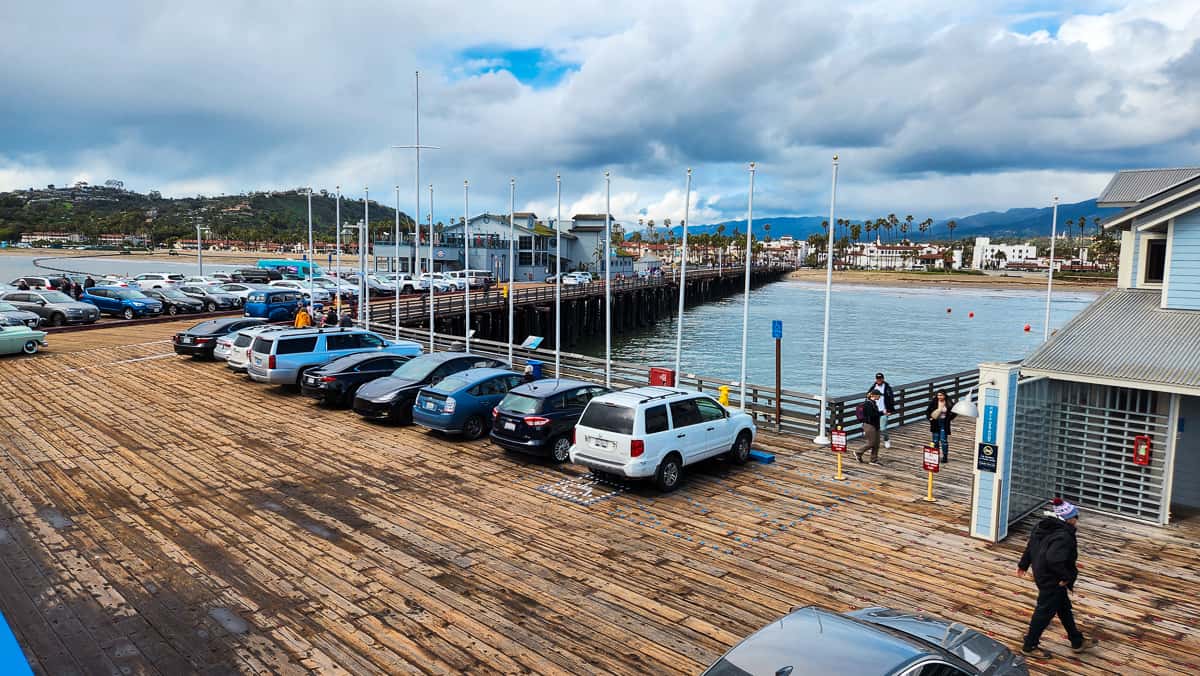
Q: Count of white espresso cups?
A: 0